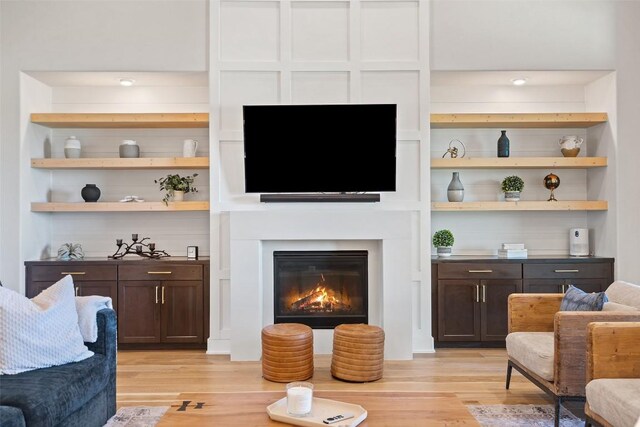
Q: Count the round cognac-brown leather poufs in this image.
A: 2